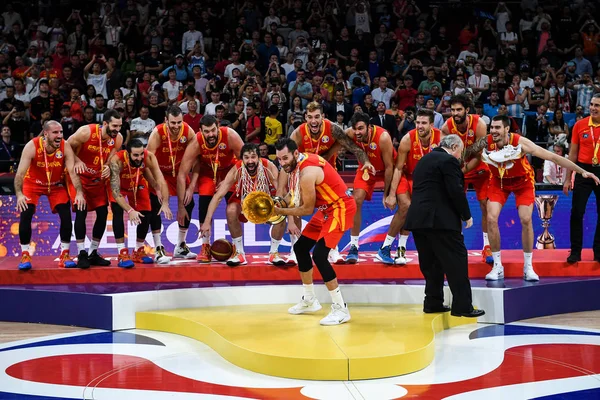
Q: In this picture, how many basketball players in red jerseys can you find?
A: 12